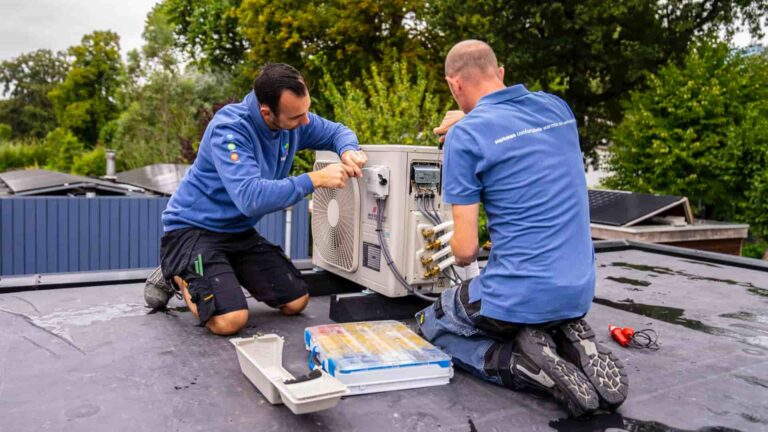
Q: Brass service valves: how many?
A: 4